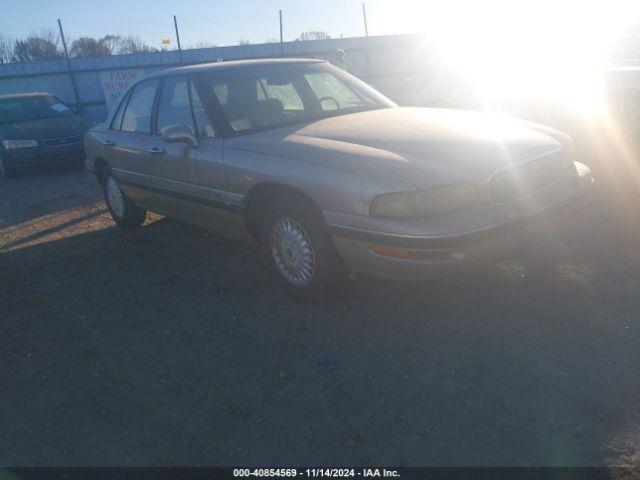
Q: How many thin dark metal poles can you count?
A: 4